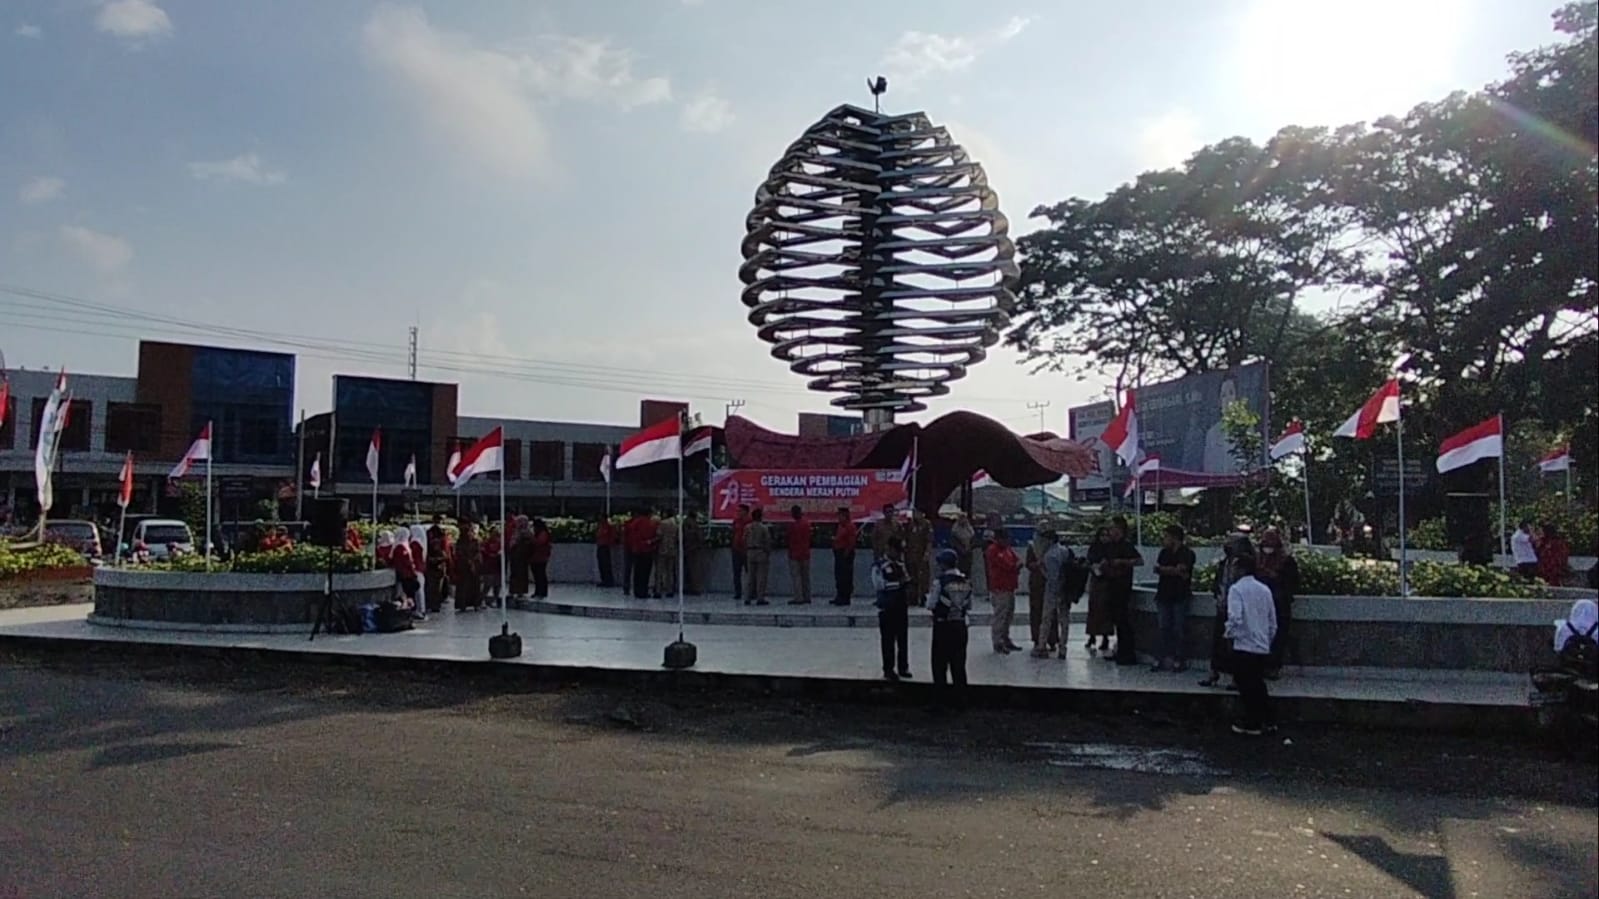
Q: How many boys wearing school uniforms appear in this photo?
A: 0